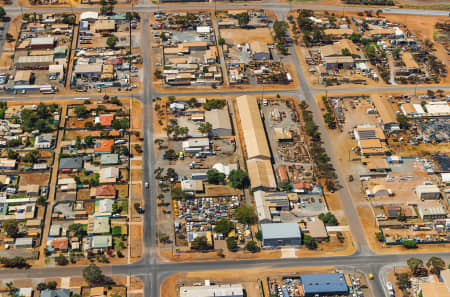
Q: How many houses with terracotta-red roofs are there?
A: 4